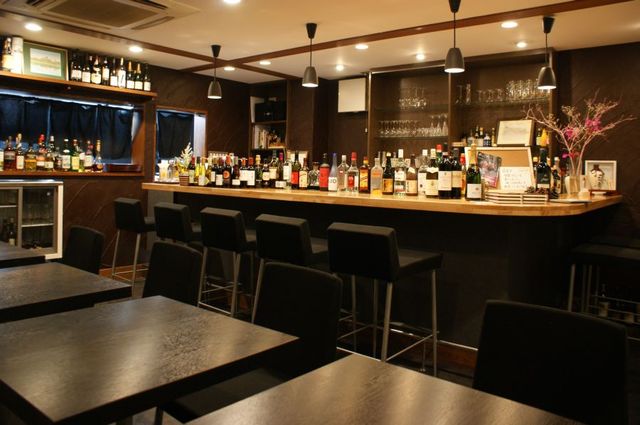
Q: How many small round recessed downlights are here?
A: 10